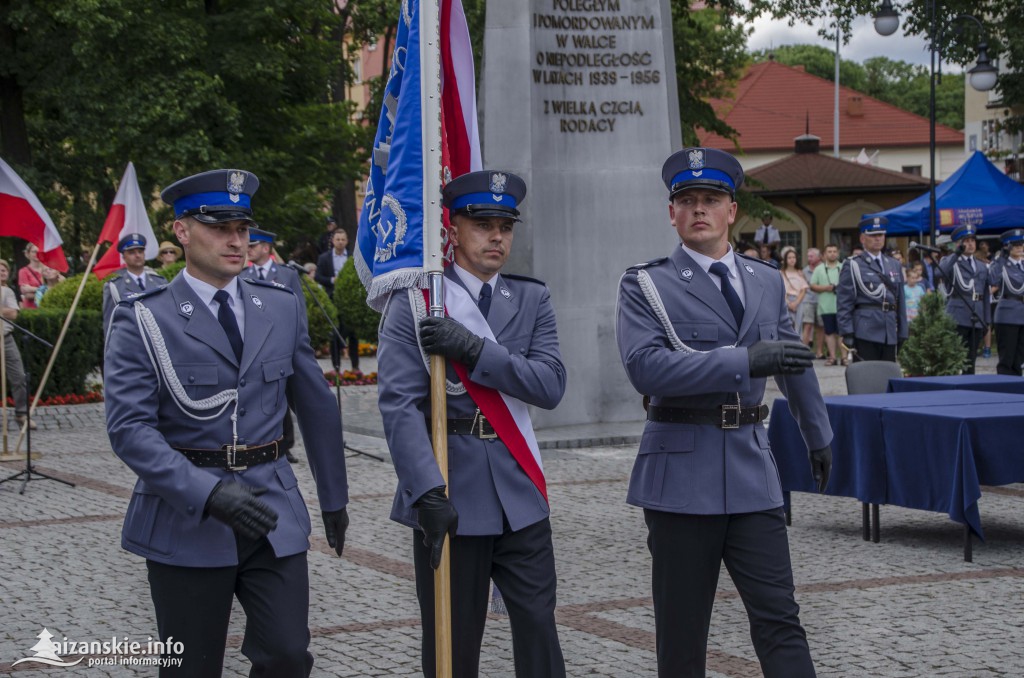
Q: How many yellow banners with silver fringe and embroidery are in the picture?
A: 0